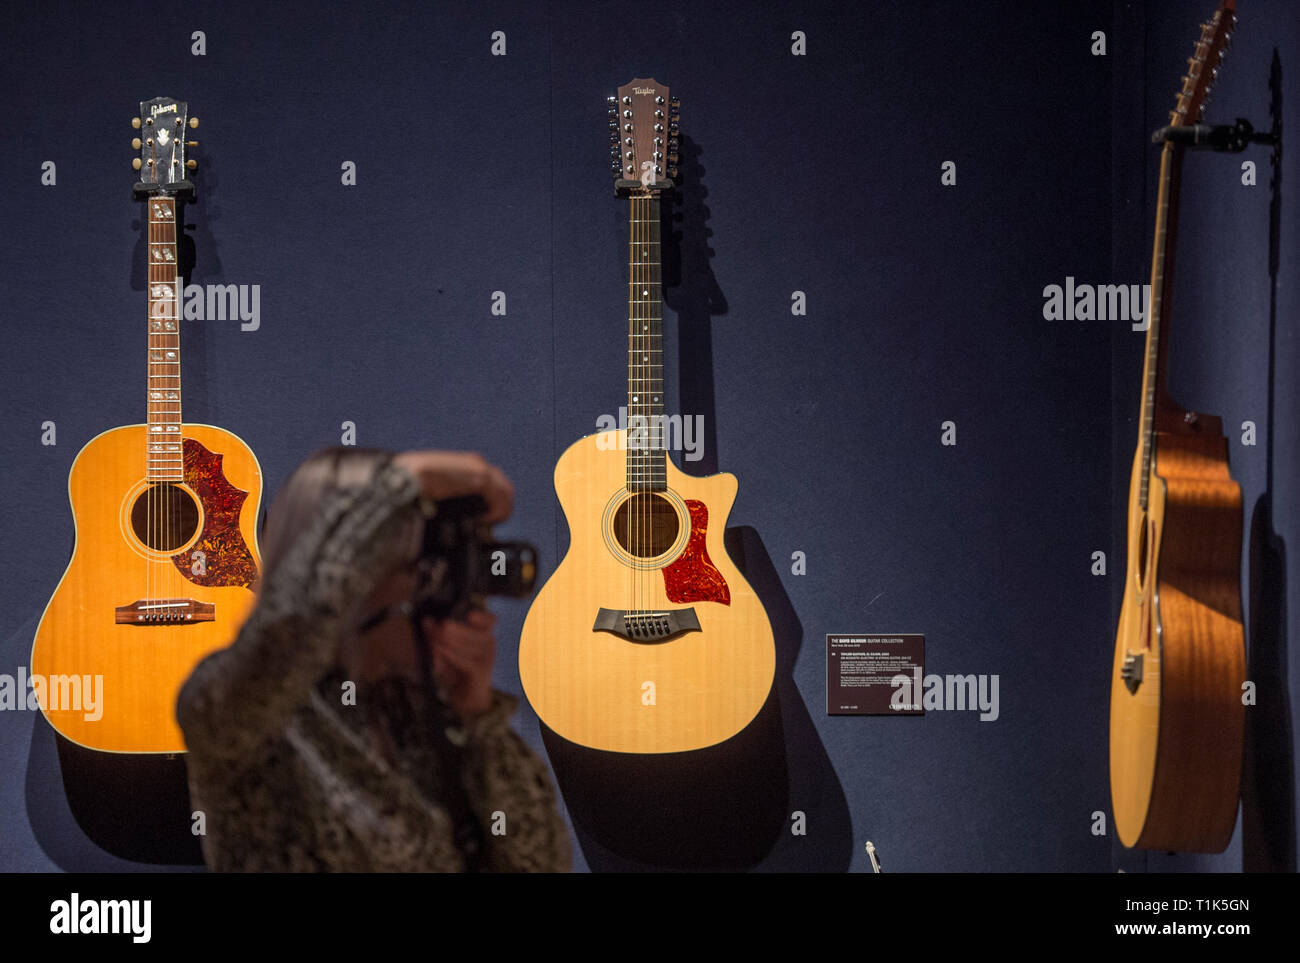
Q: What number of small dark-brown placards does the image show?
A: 1